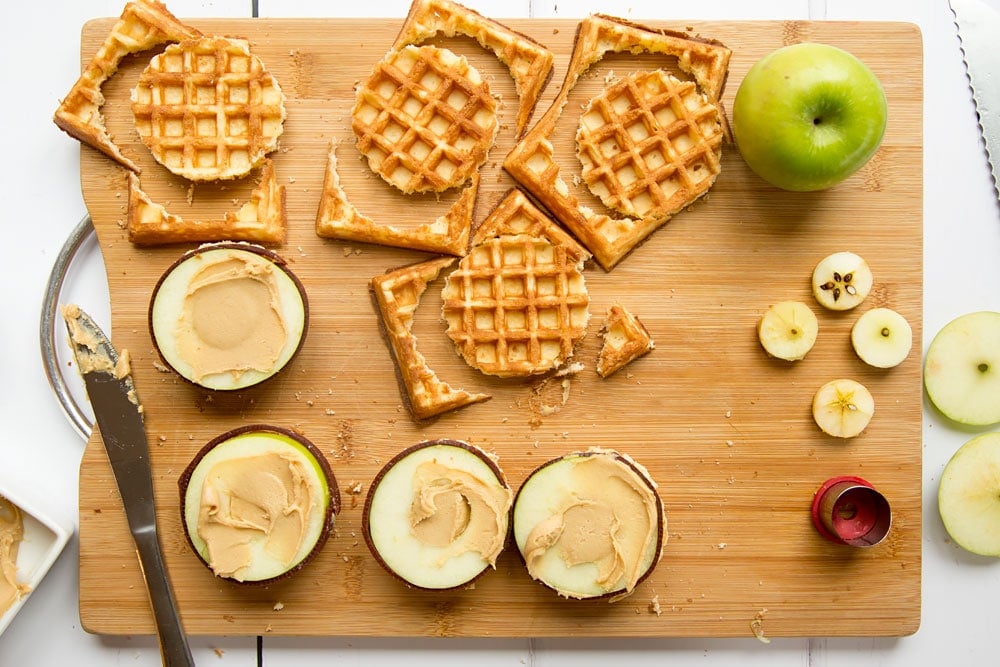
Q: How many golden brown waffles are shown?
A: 4